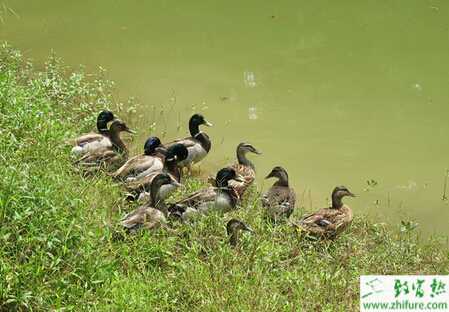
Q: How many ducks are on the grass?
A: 11